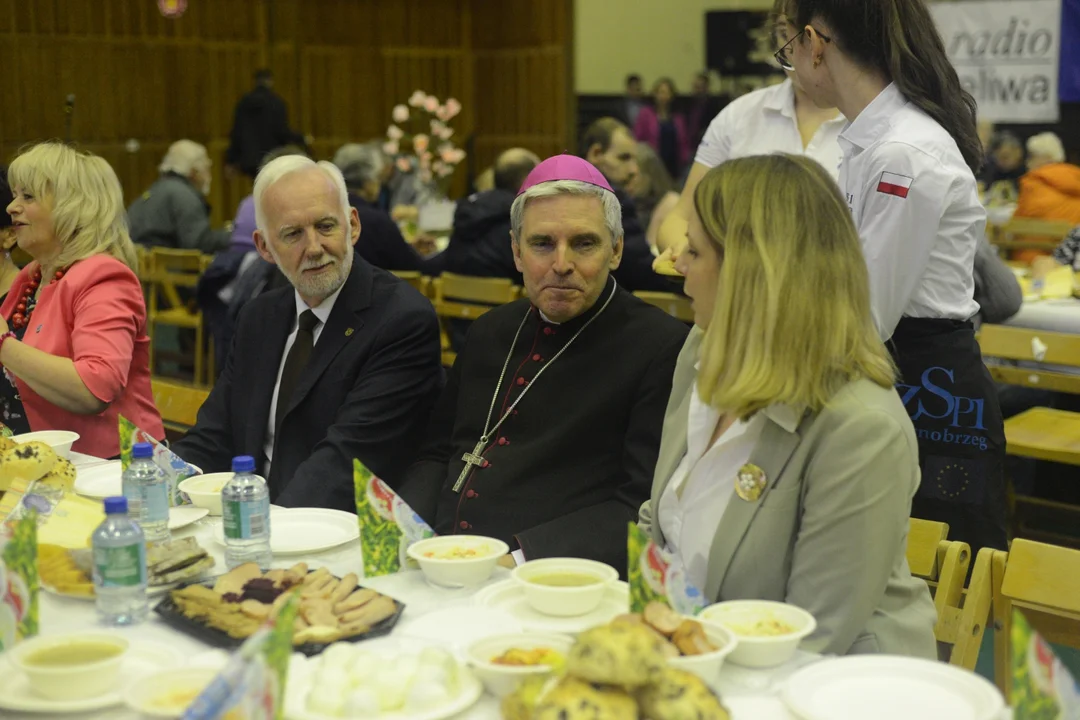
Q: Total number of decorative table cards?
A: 6